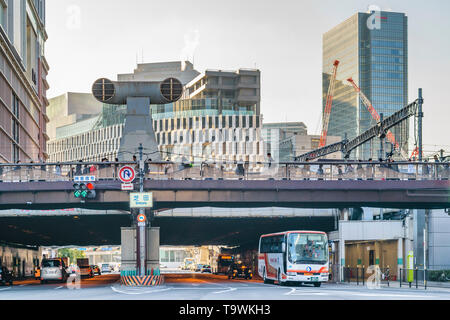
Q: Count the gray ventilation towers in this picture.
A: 1